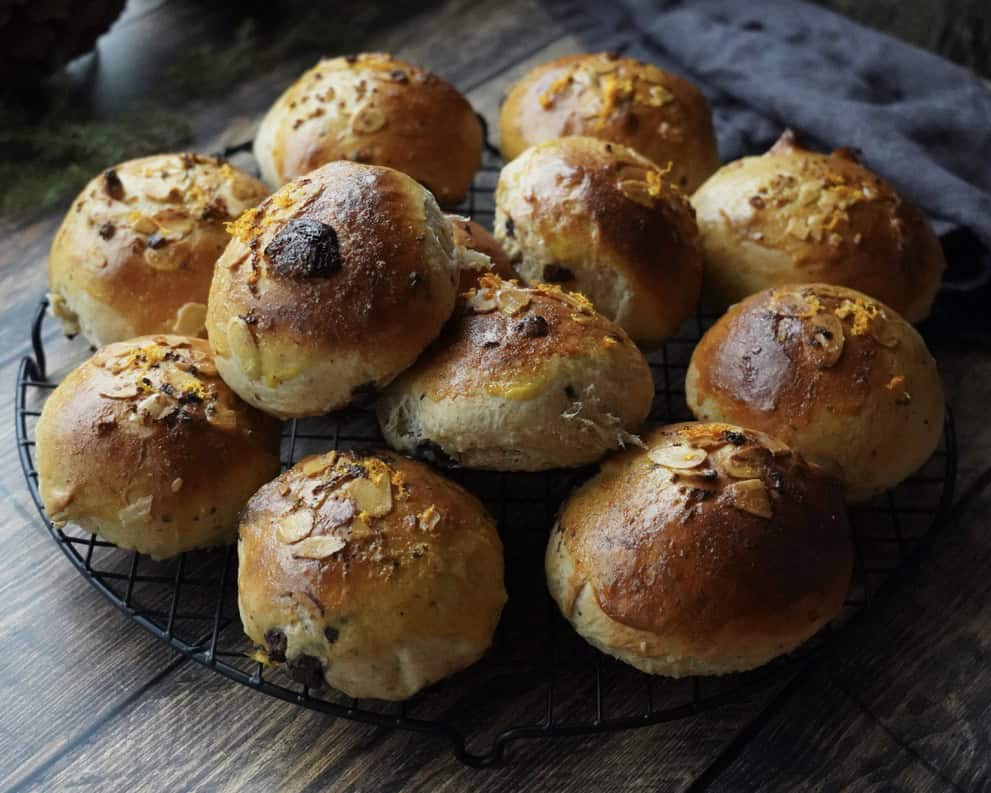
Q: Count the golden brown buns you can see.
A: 12